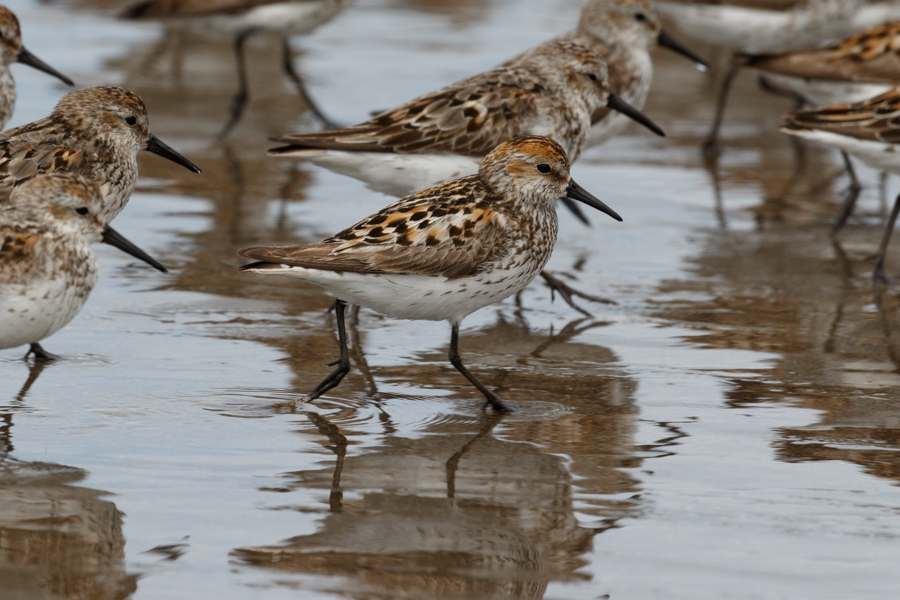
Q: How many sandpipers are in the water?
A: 10